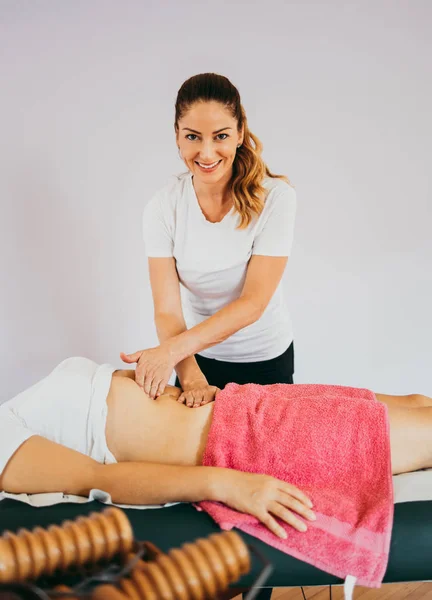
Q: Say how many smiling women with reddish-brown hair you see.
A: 1